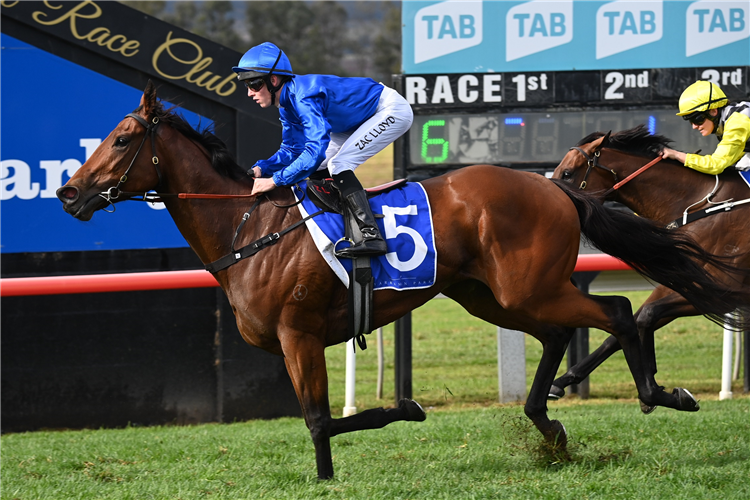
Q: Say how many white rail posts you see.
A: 2